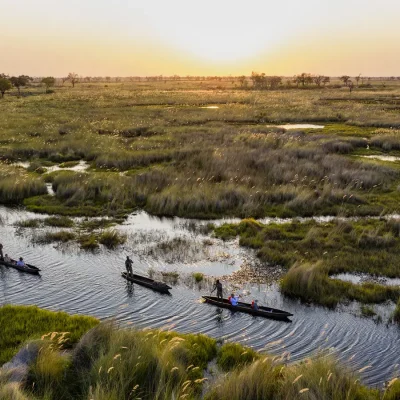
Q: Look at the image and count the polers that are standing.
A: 3